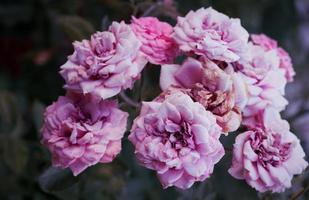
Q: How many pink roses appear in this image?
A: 9